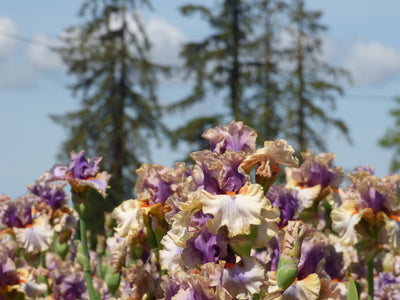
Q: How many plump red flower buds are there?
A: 0